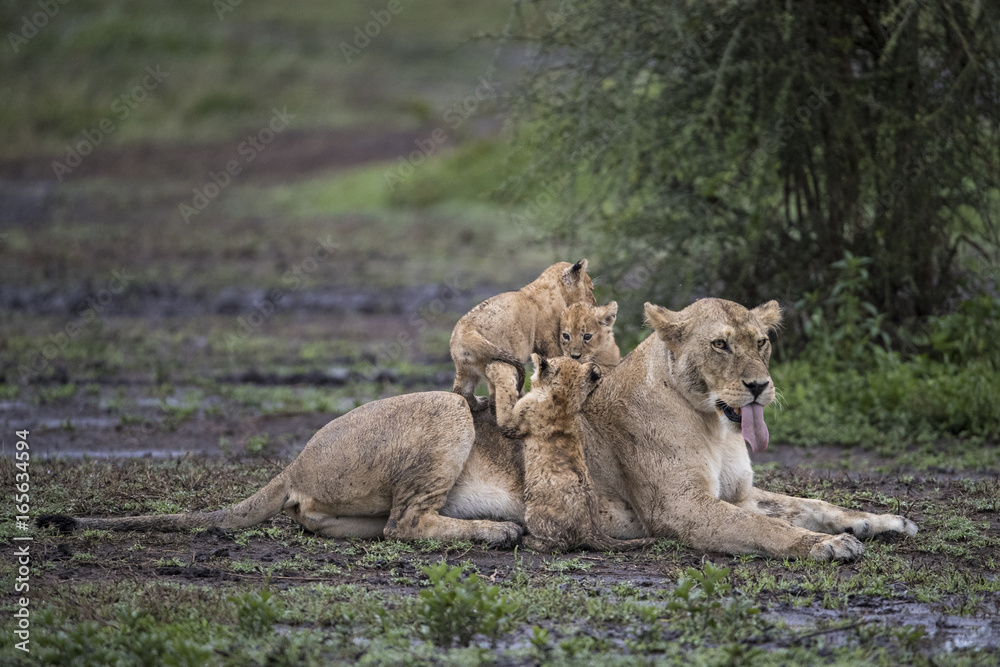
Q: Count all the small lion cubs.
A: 3